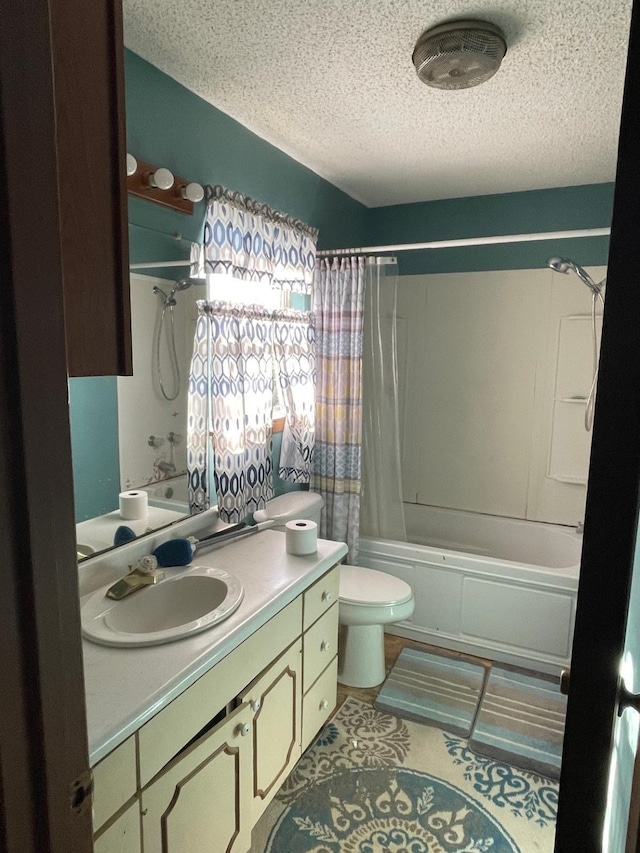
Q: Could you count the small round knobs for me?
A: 5